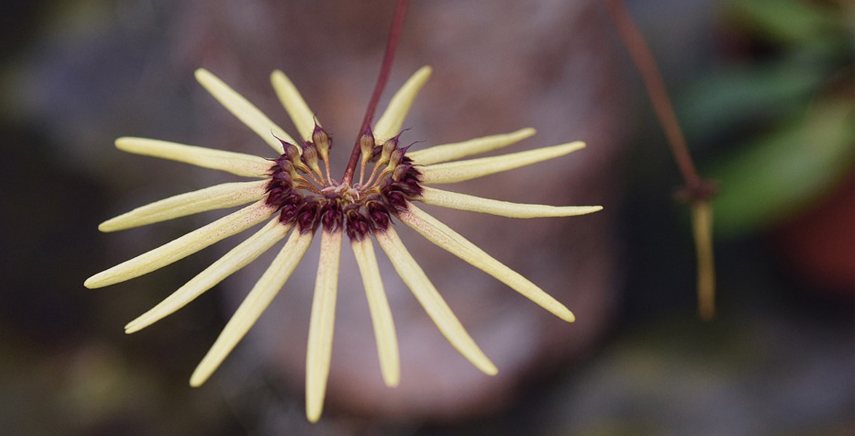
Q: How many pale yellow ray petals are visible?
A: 15